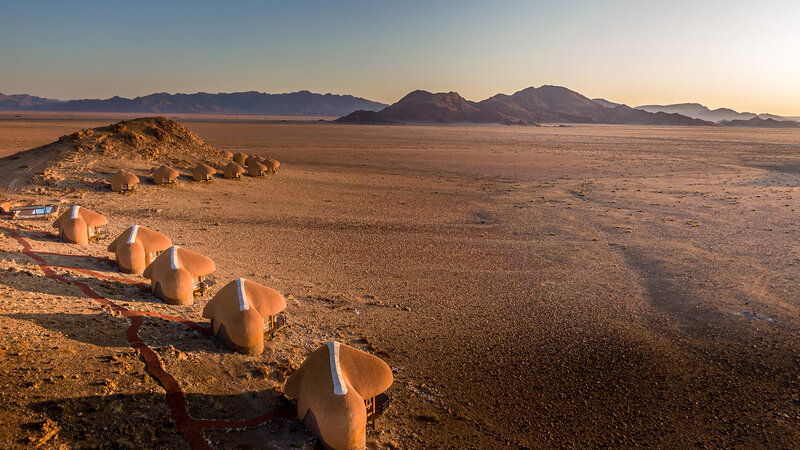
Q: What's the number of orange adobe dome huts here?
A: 15